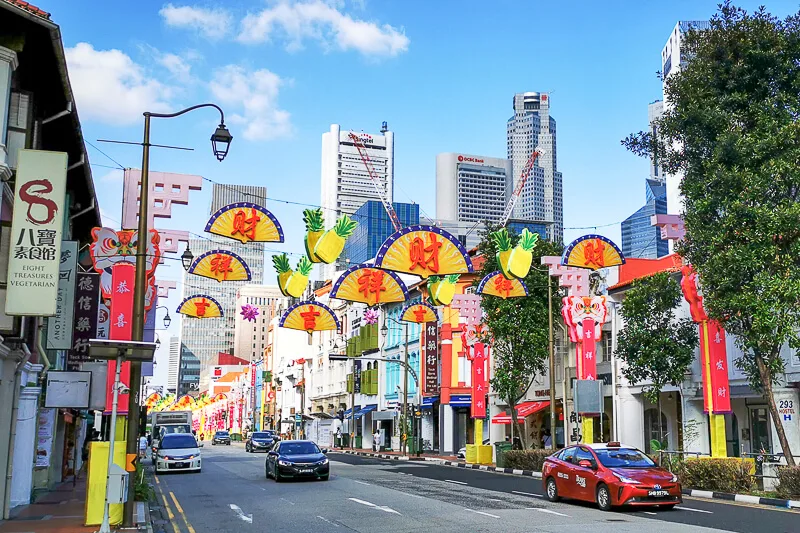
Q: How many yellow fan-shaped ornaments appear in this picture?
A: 9